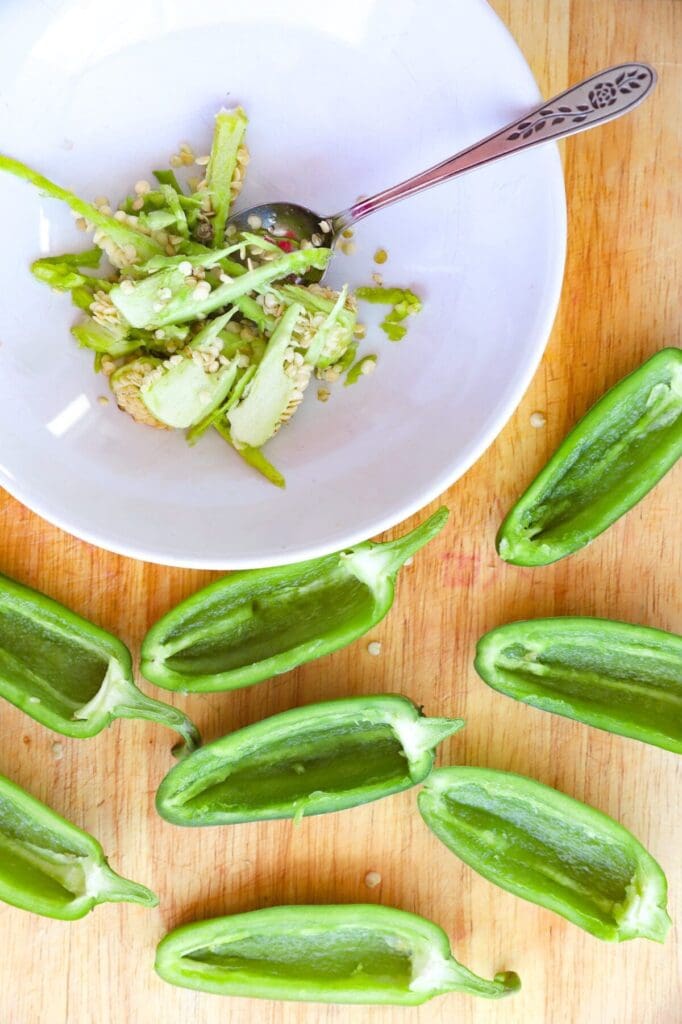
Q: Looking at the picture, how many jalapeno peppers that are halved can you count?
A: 8